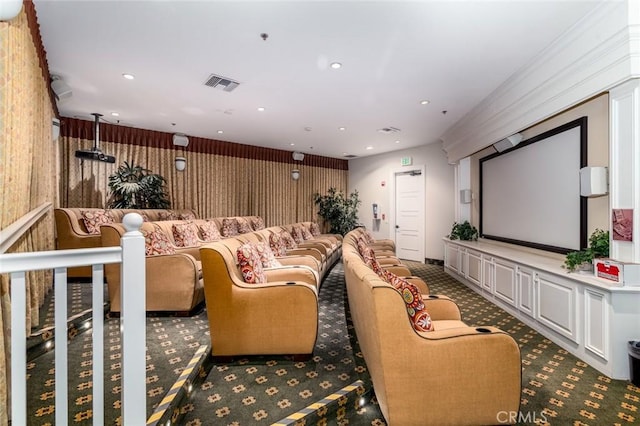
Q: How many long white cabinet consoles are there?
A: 1